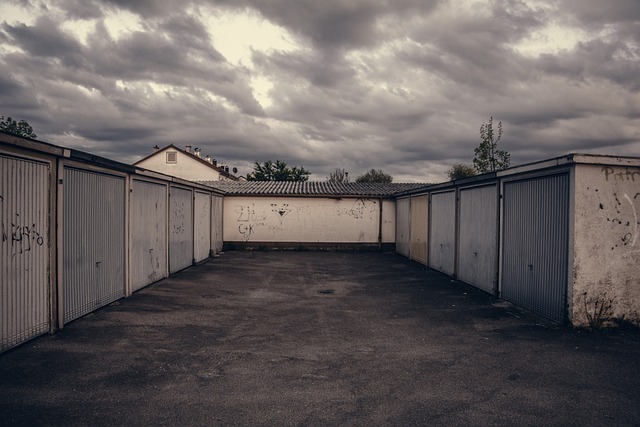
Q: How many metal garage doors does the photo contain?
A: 11